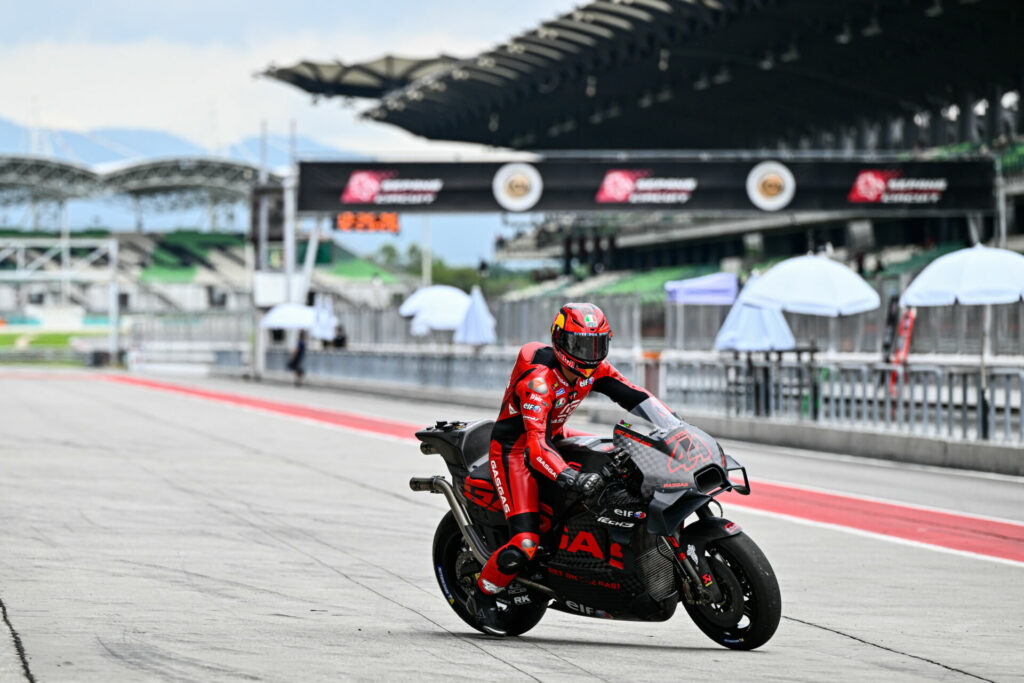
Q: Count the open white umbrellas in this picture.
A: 4